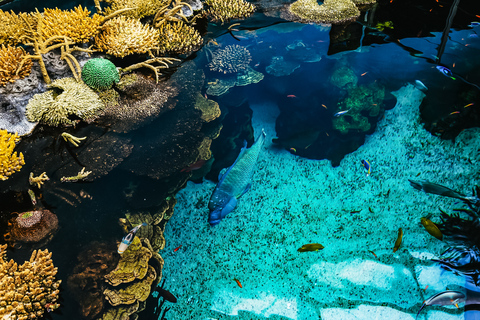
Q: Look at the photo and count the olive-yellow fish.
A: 3